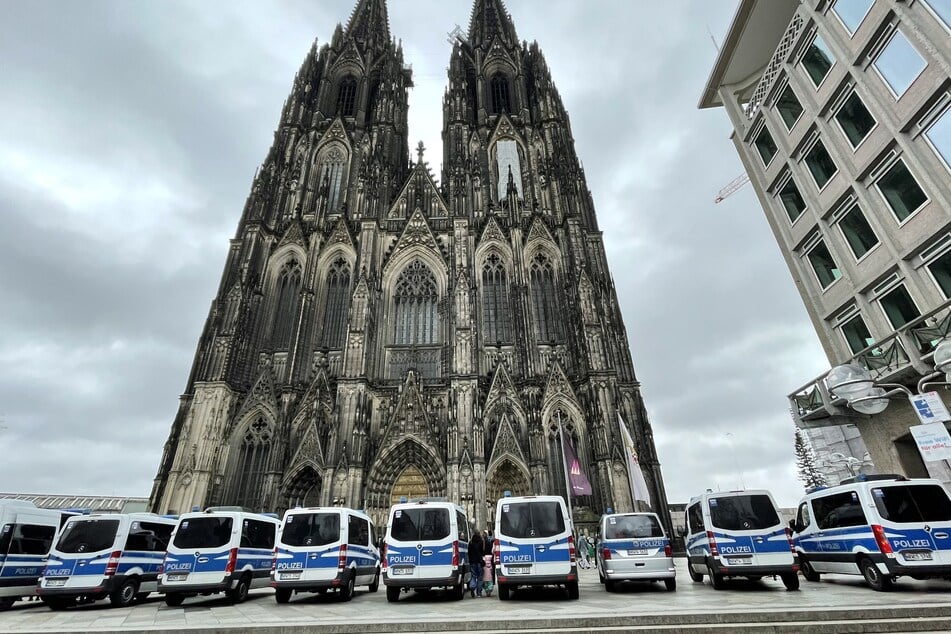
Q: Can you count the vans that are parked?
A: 9